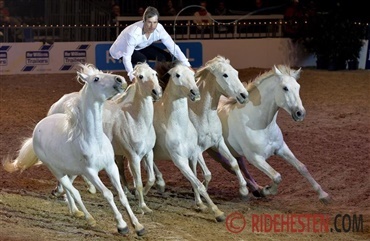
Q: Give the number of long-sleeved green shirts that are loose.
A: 0